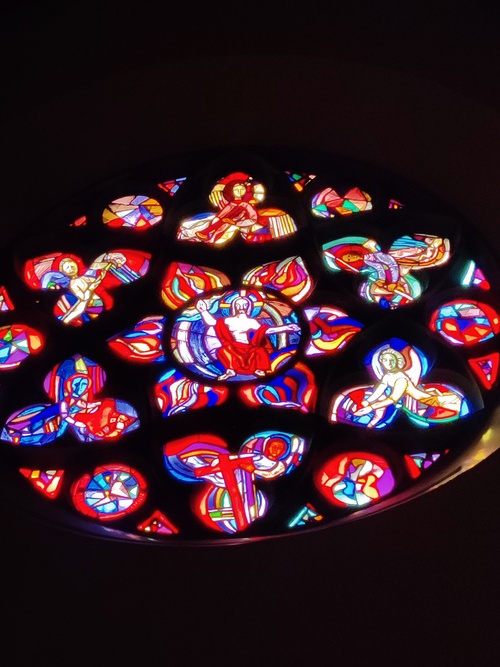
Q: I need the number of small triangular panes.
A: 11